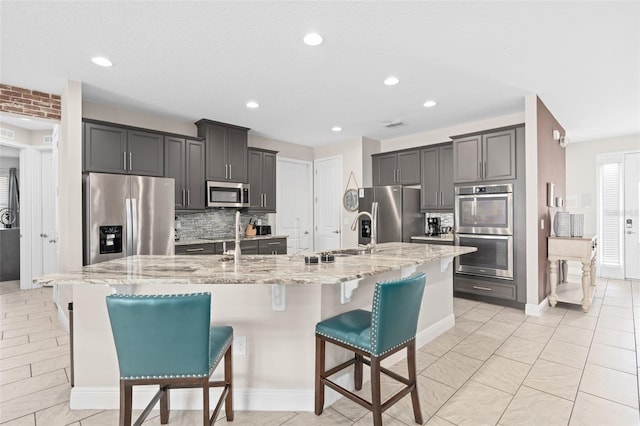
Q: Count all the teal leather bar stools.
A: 2